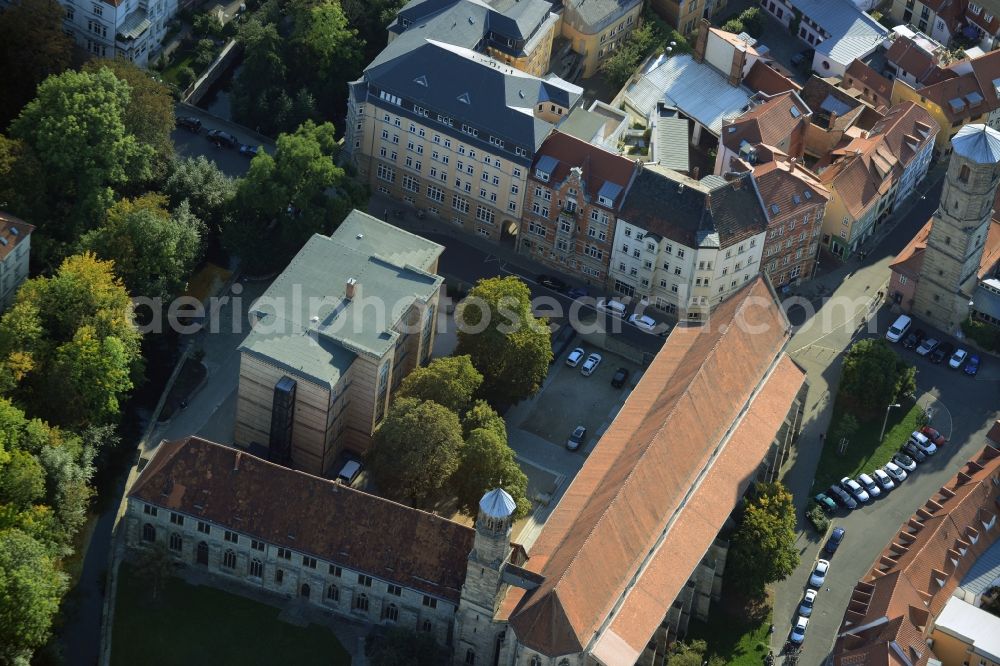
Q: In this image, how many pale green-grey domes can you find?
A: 2